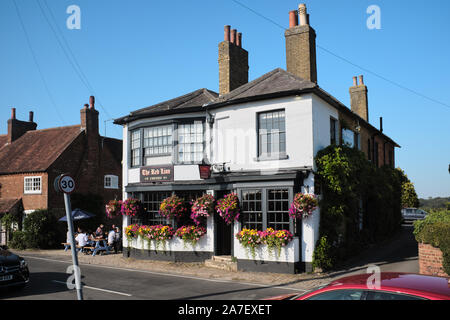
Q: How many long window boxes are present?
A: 2